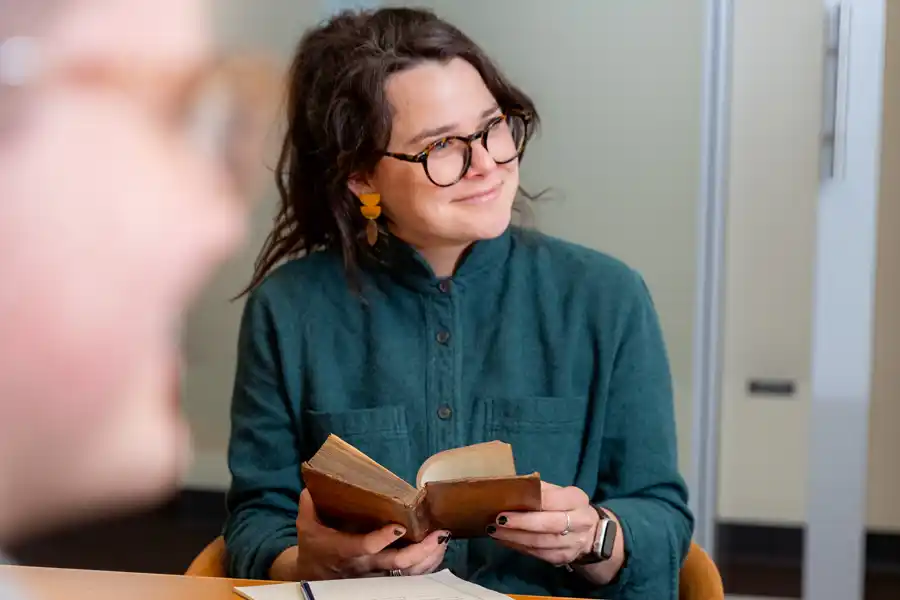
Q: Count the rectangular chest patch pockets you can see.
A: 2